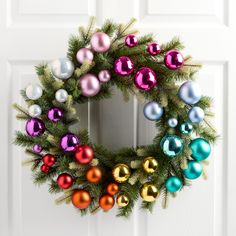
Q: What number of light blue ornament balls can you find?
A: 4